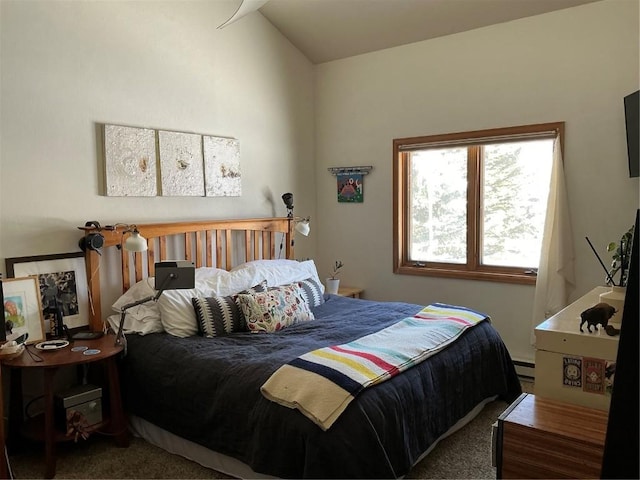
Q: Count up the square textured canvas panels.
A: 3